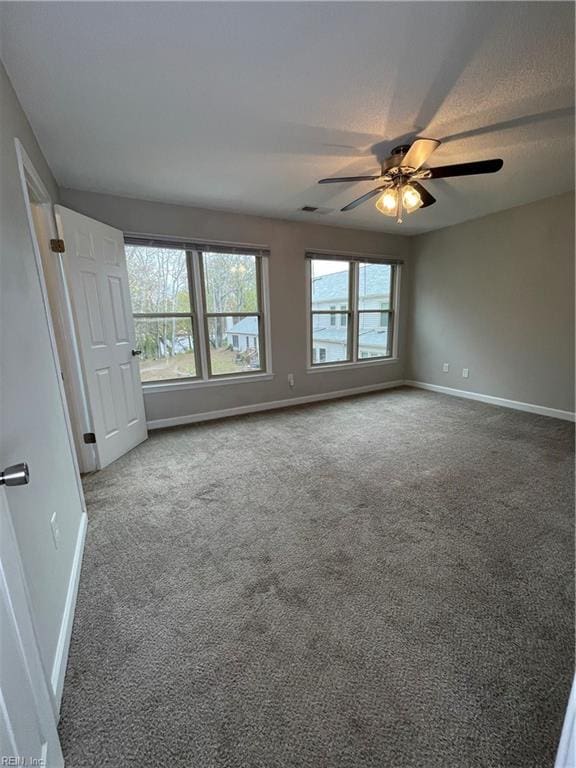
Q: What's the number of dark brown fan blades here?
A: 4